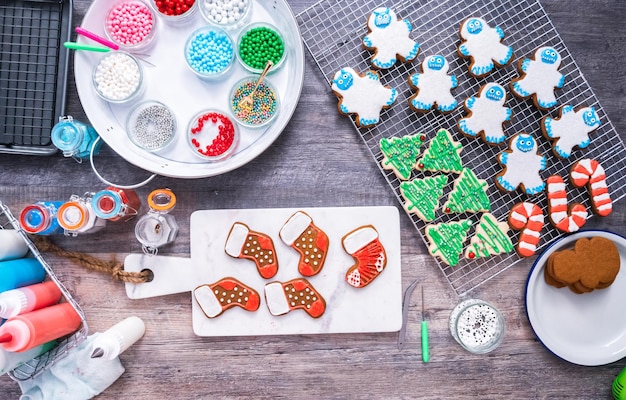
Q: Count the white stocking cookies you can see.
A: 0